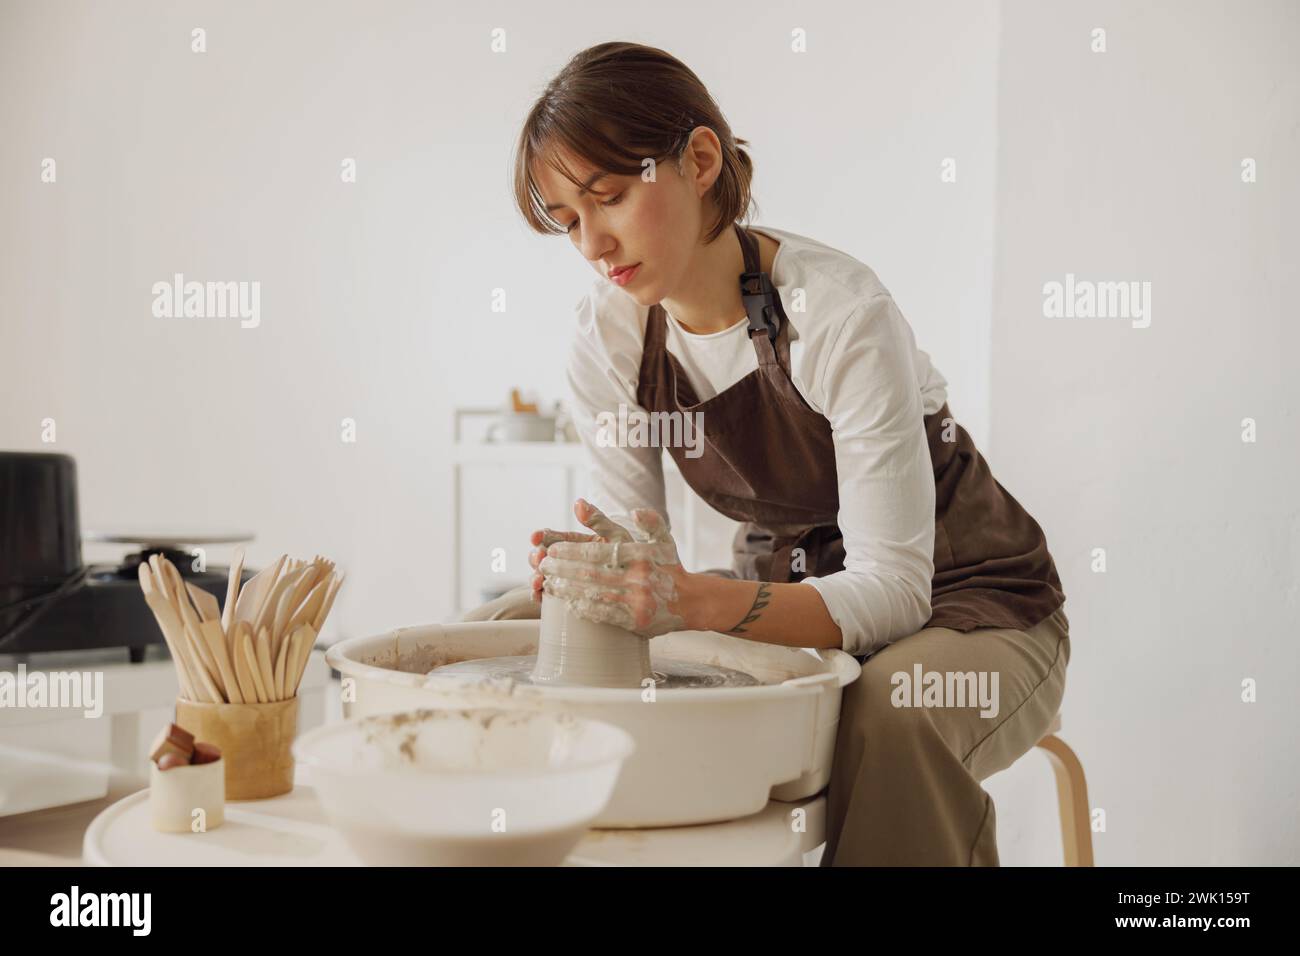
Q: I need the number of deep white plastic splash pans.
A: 1